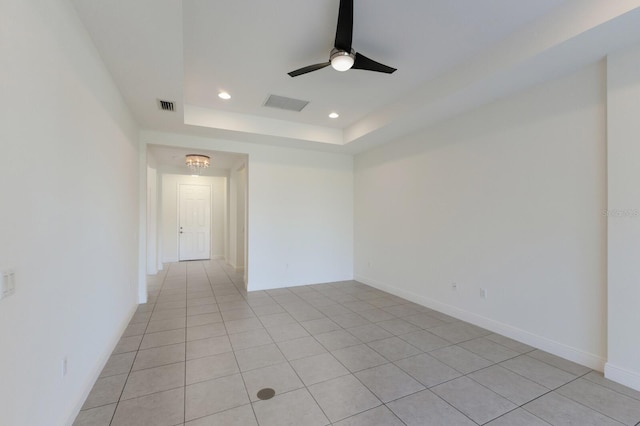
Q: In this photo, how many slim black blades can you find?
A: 3